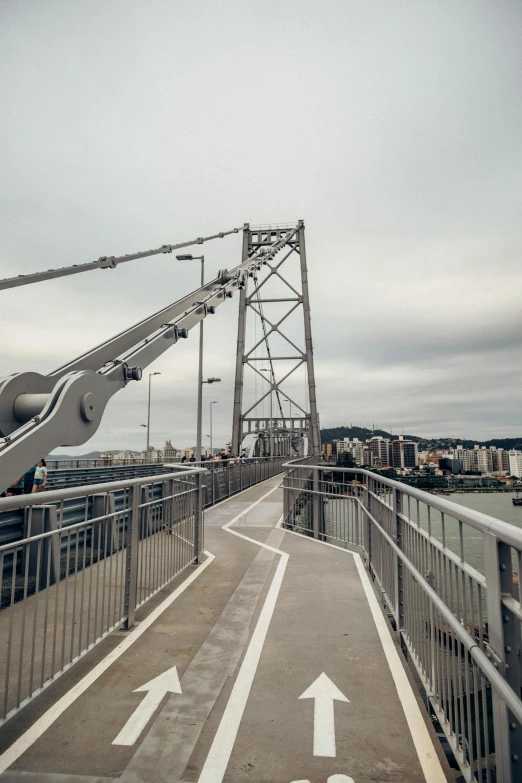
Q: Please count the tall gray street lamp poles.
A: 3